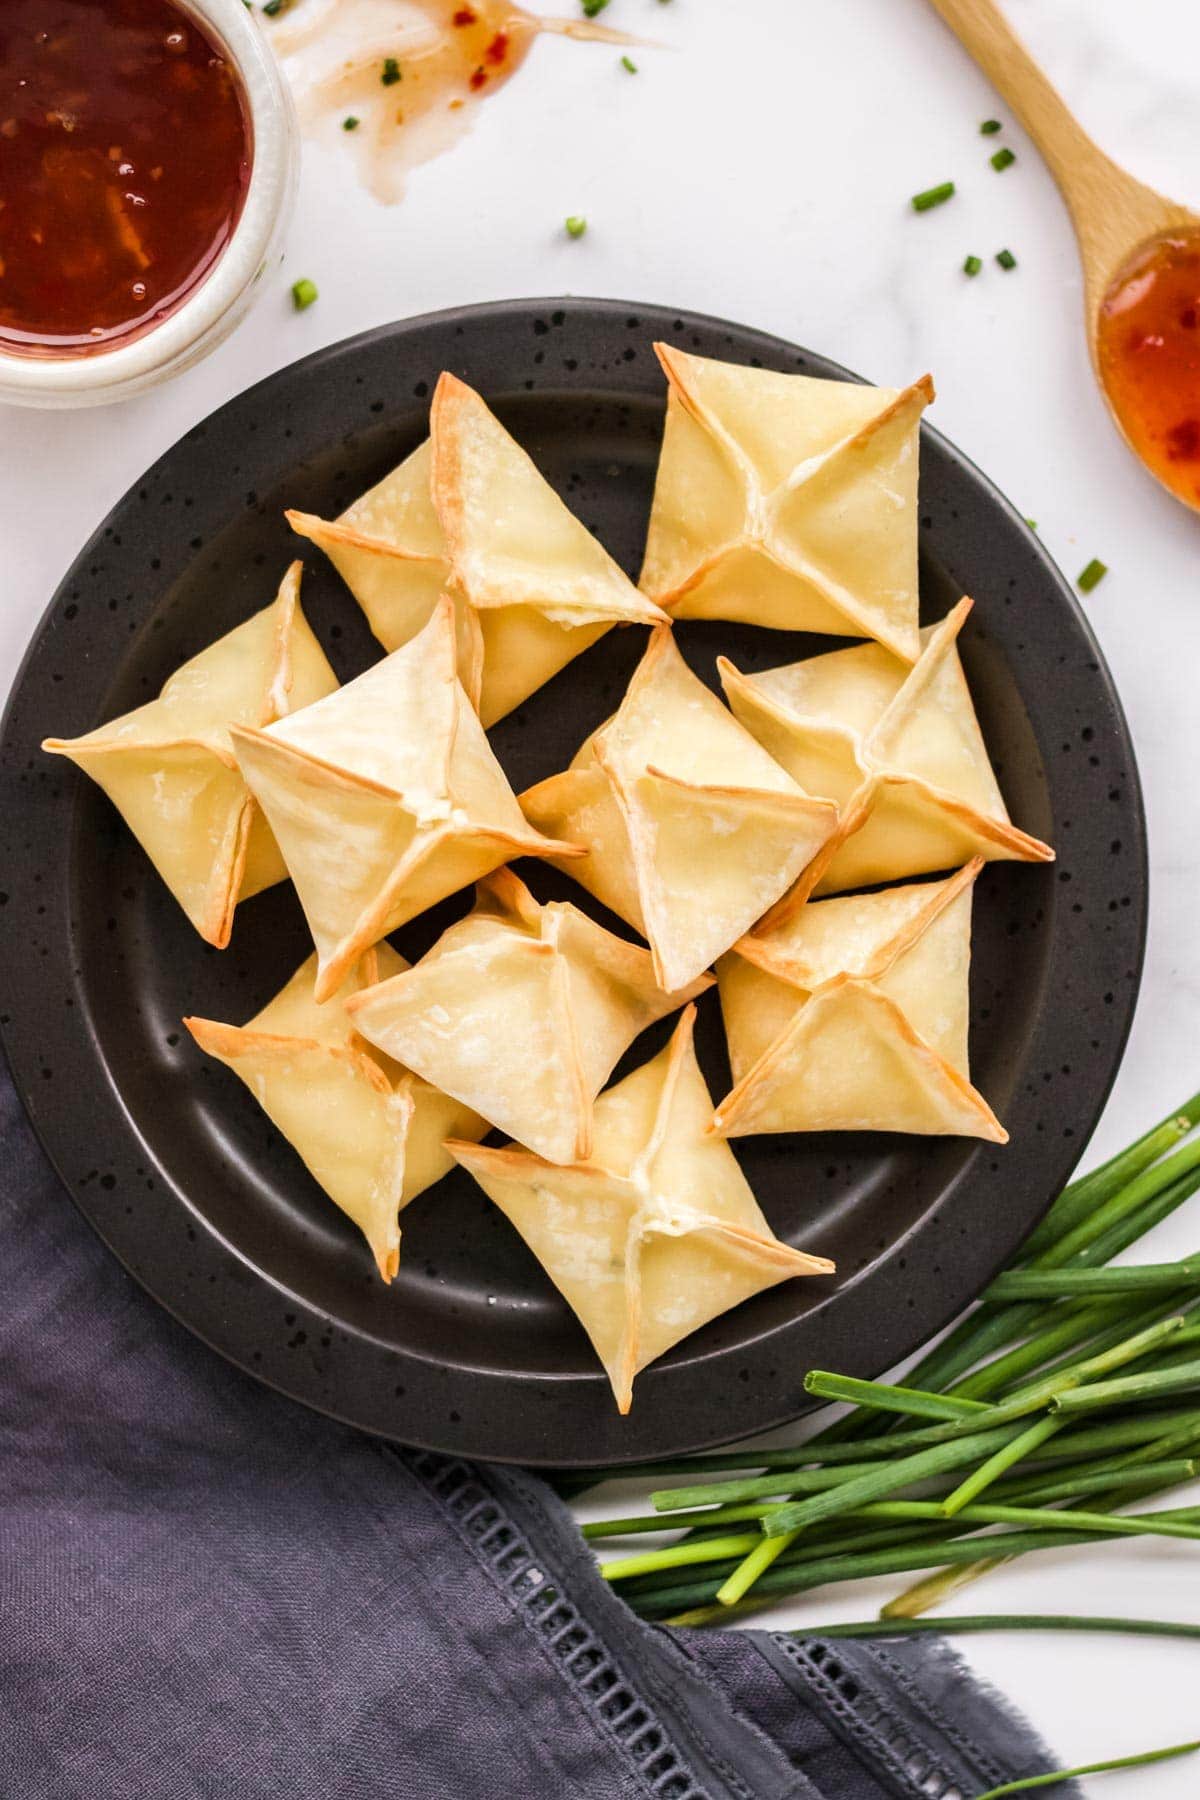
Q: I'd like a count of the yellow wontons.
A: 10